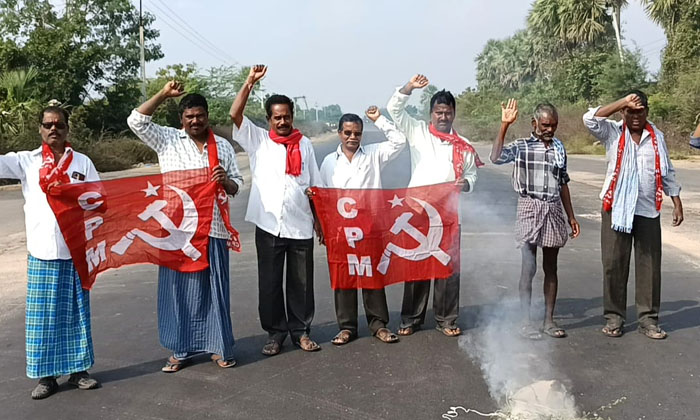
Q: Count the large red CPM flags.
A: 2